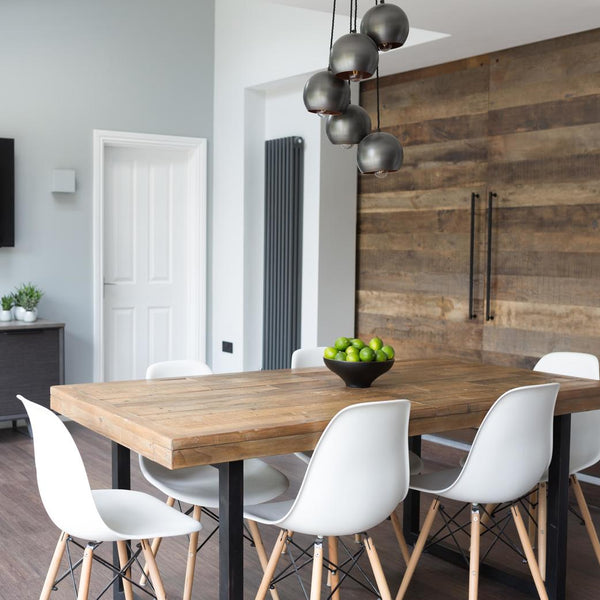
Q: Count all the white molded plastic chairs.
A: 6